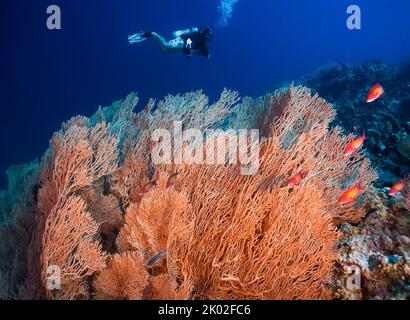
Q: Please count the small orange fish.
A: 5